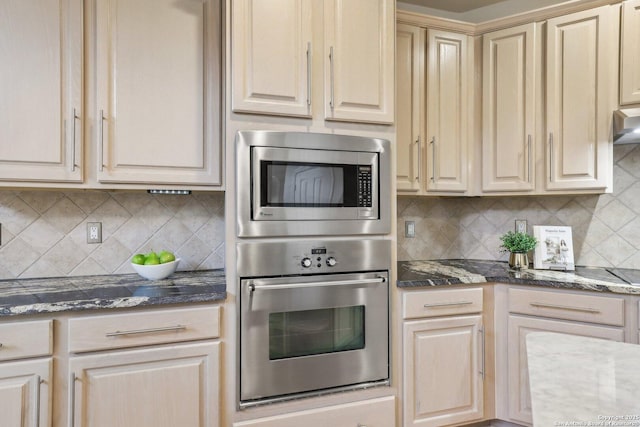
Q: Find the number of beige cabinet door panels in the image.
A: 13